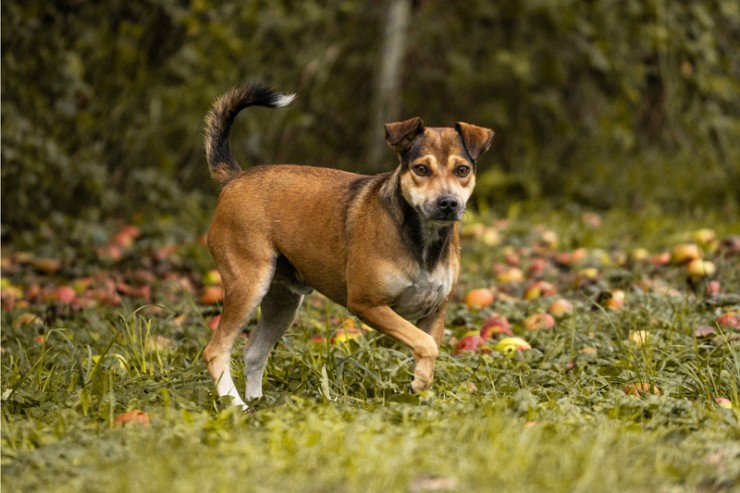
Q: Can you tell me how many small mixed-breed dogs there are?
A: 1